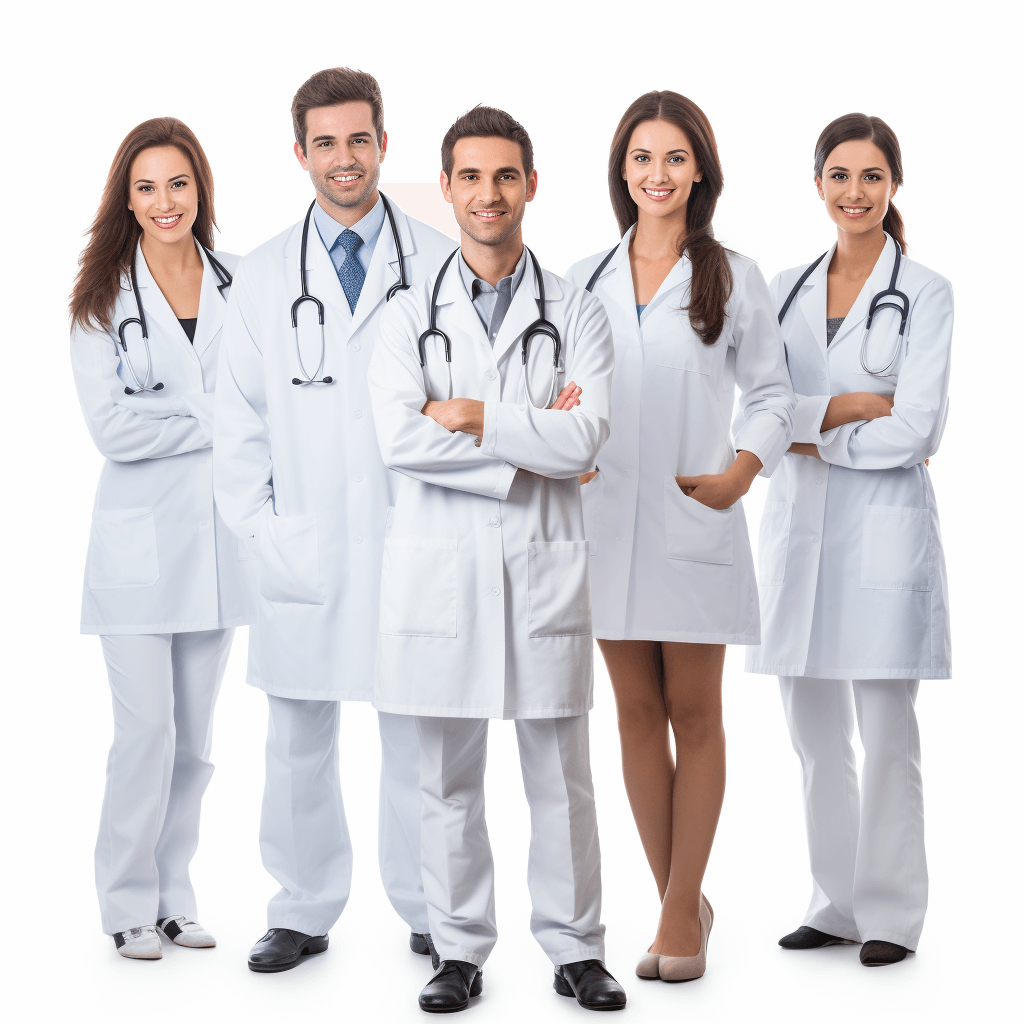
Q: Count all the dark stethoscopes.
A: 5